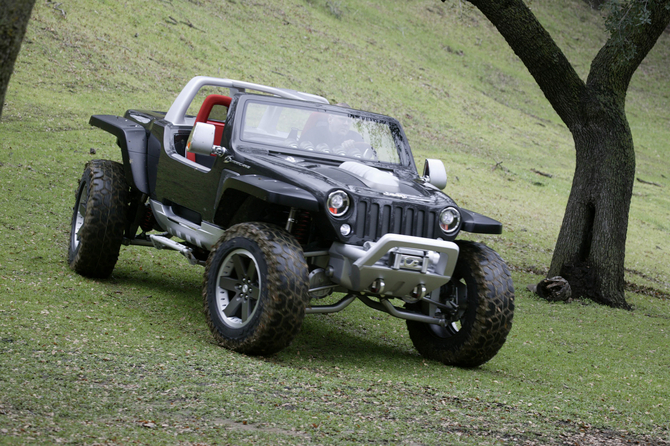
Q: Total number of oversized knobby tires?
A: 3